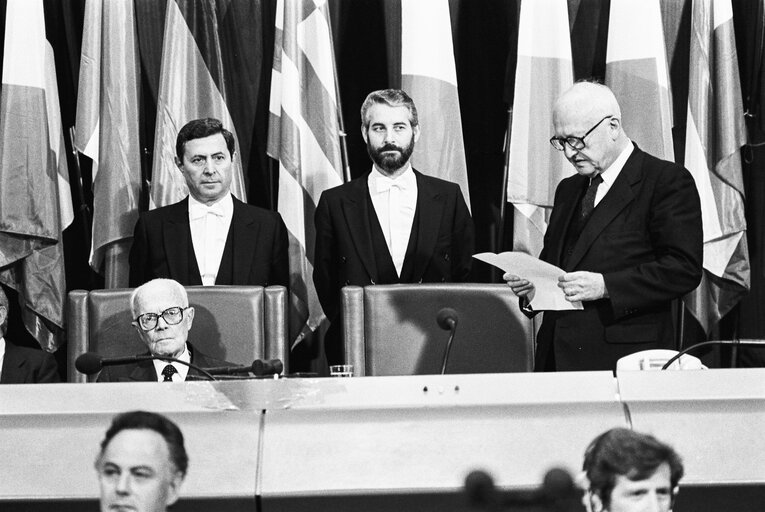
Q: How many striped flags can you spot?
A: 1